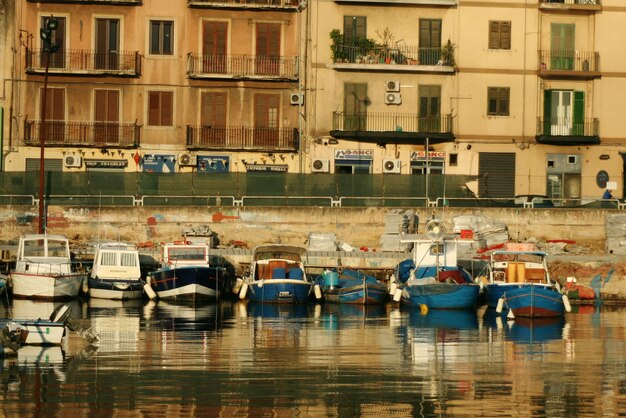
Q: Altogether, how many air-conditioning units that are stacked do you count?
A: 2